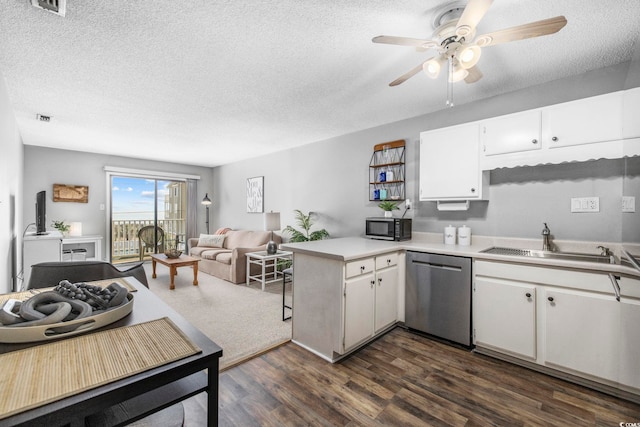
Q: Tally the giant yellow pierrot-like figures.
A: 0